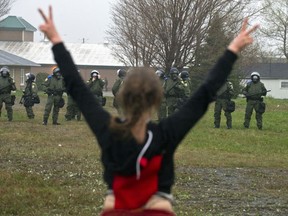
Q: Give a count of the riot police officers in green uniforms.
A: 11